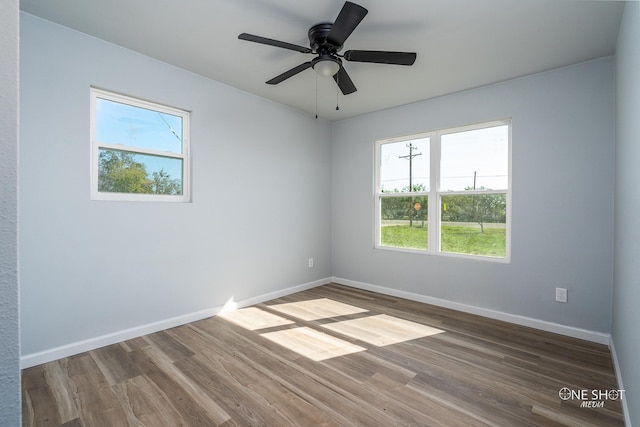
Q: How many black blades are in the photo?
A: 5